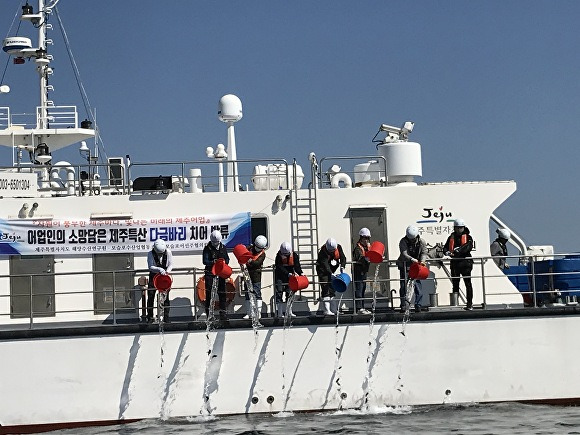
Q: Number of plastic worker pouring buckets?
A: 7